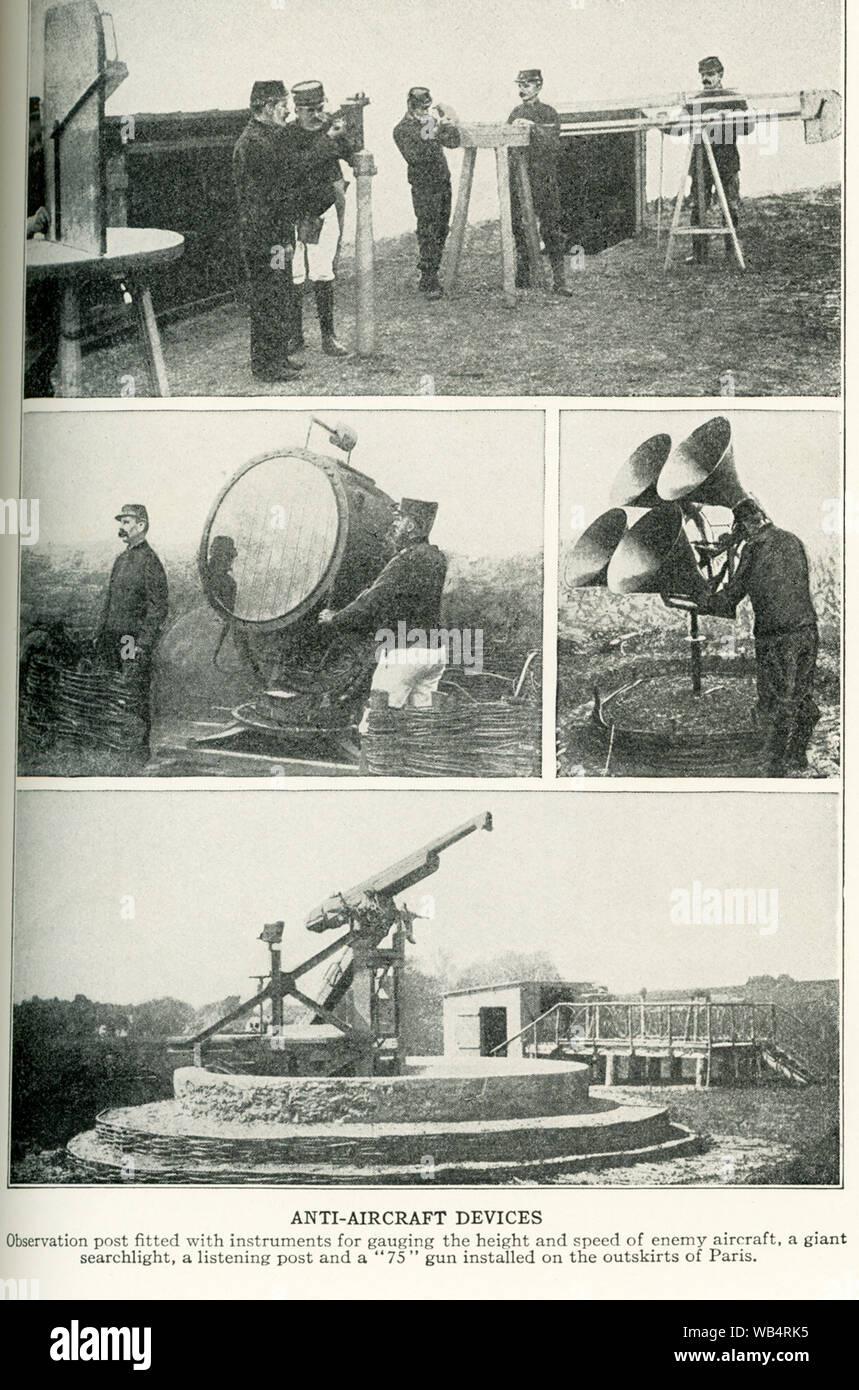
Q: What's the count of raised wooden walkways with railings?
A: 1